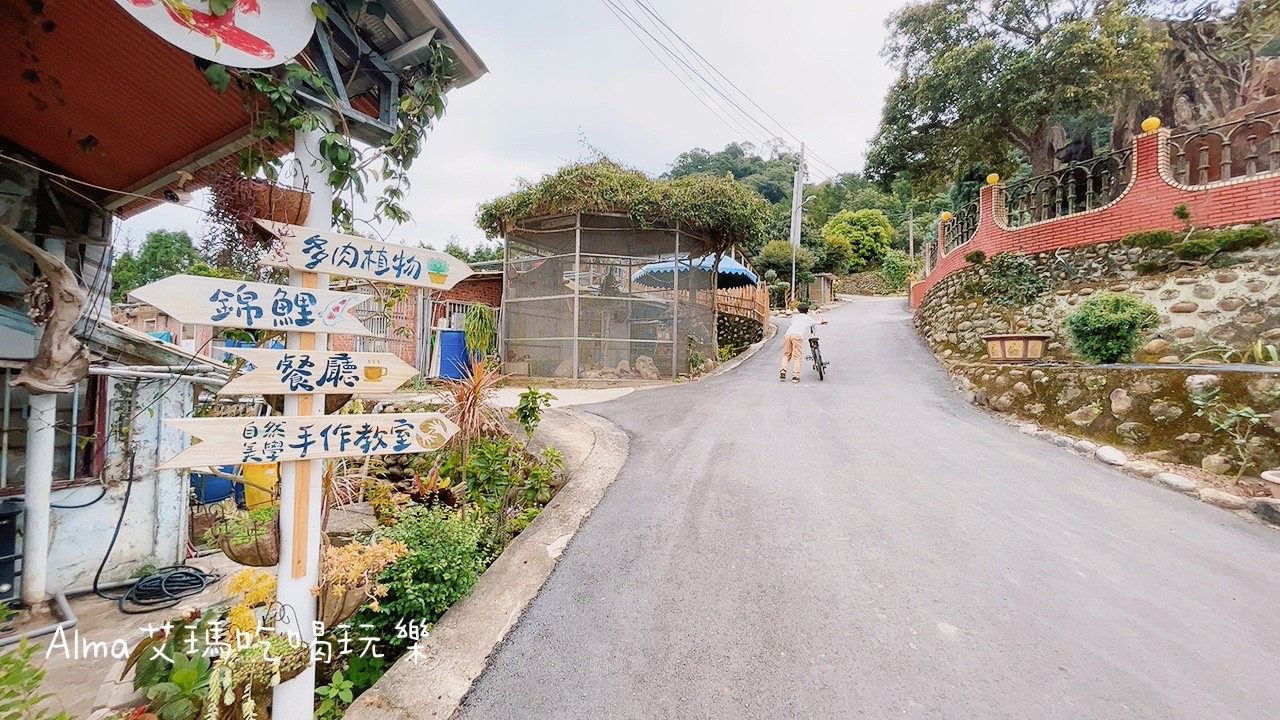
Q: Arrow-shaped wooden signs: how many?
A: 4